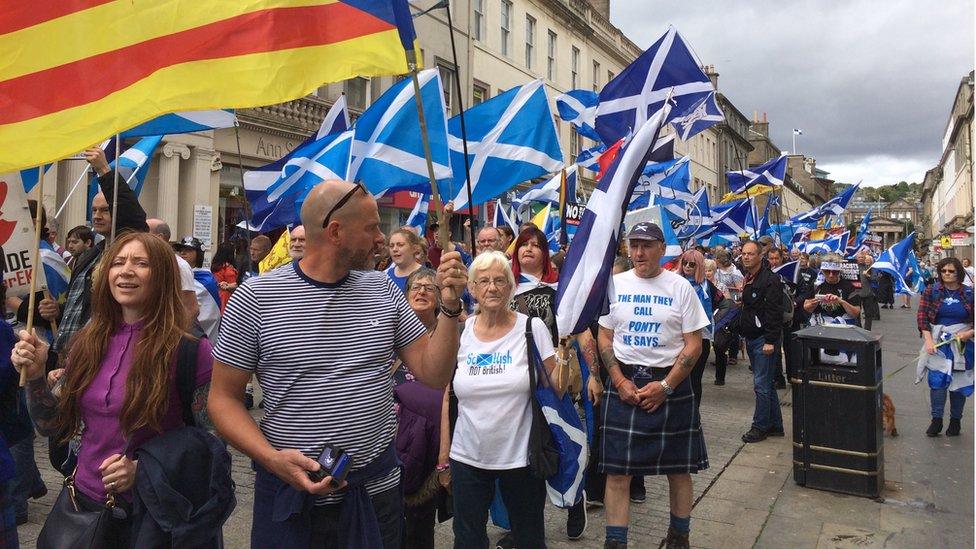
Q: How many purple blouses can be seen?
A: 1